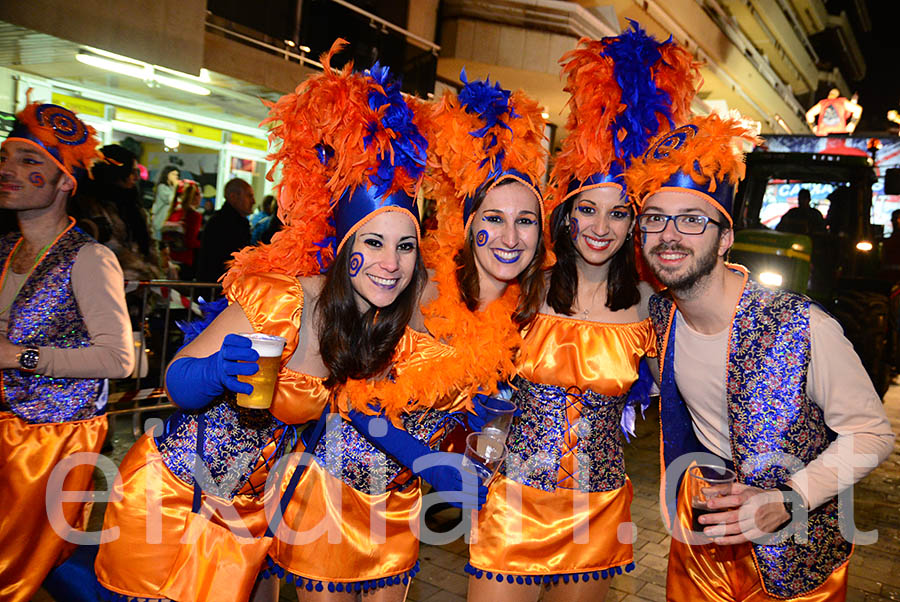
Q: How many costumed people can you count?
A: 5